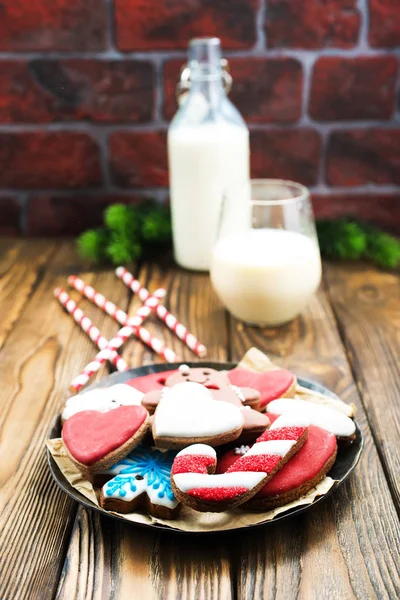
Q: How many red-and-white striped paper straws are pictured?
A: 4